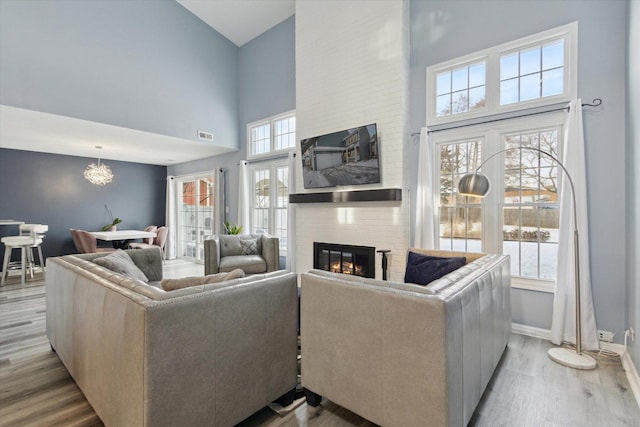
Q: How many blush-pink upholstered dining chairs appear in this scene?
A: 3